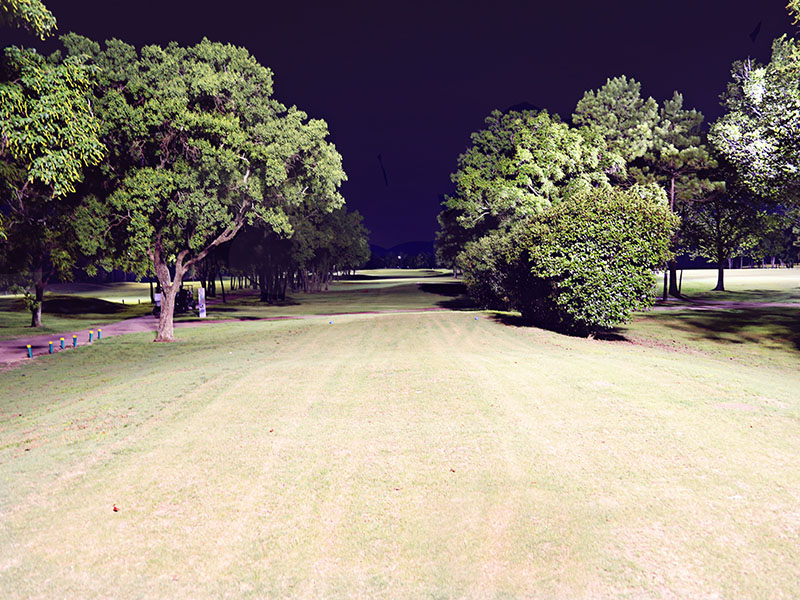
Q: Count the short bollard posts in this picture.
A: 6